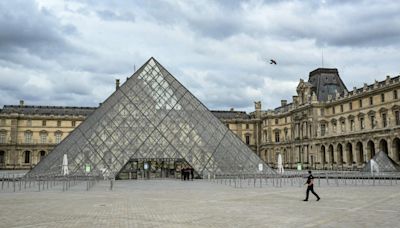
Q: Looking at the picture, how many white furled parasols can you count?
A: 2